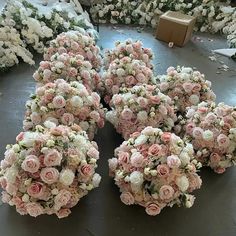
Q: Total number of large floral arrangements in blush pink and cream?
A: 10